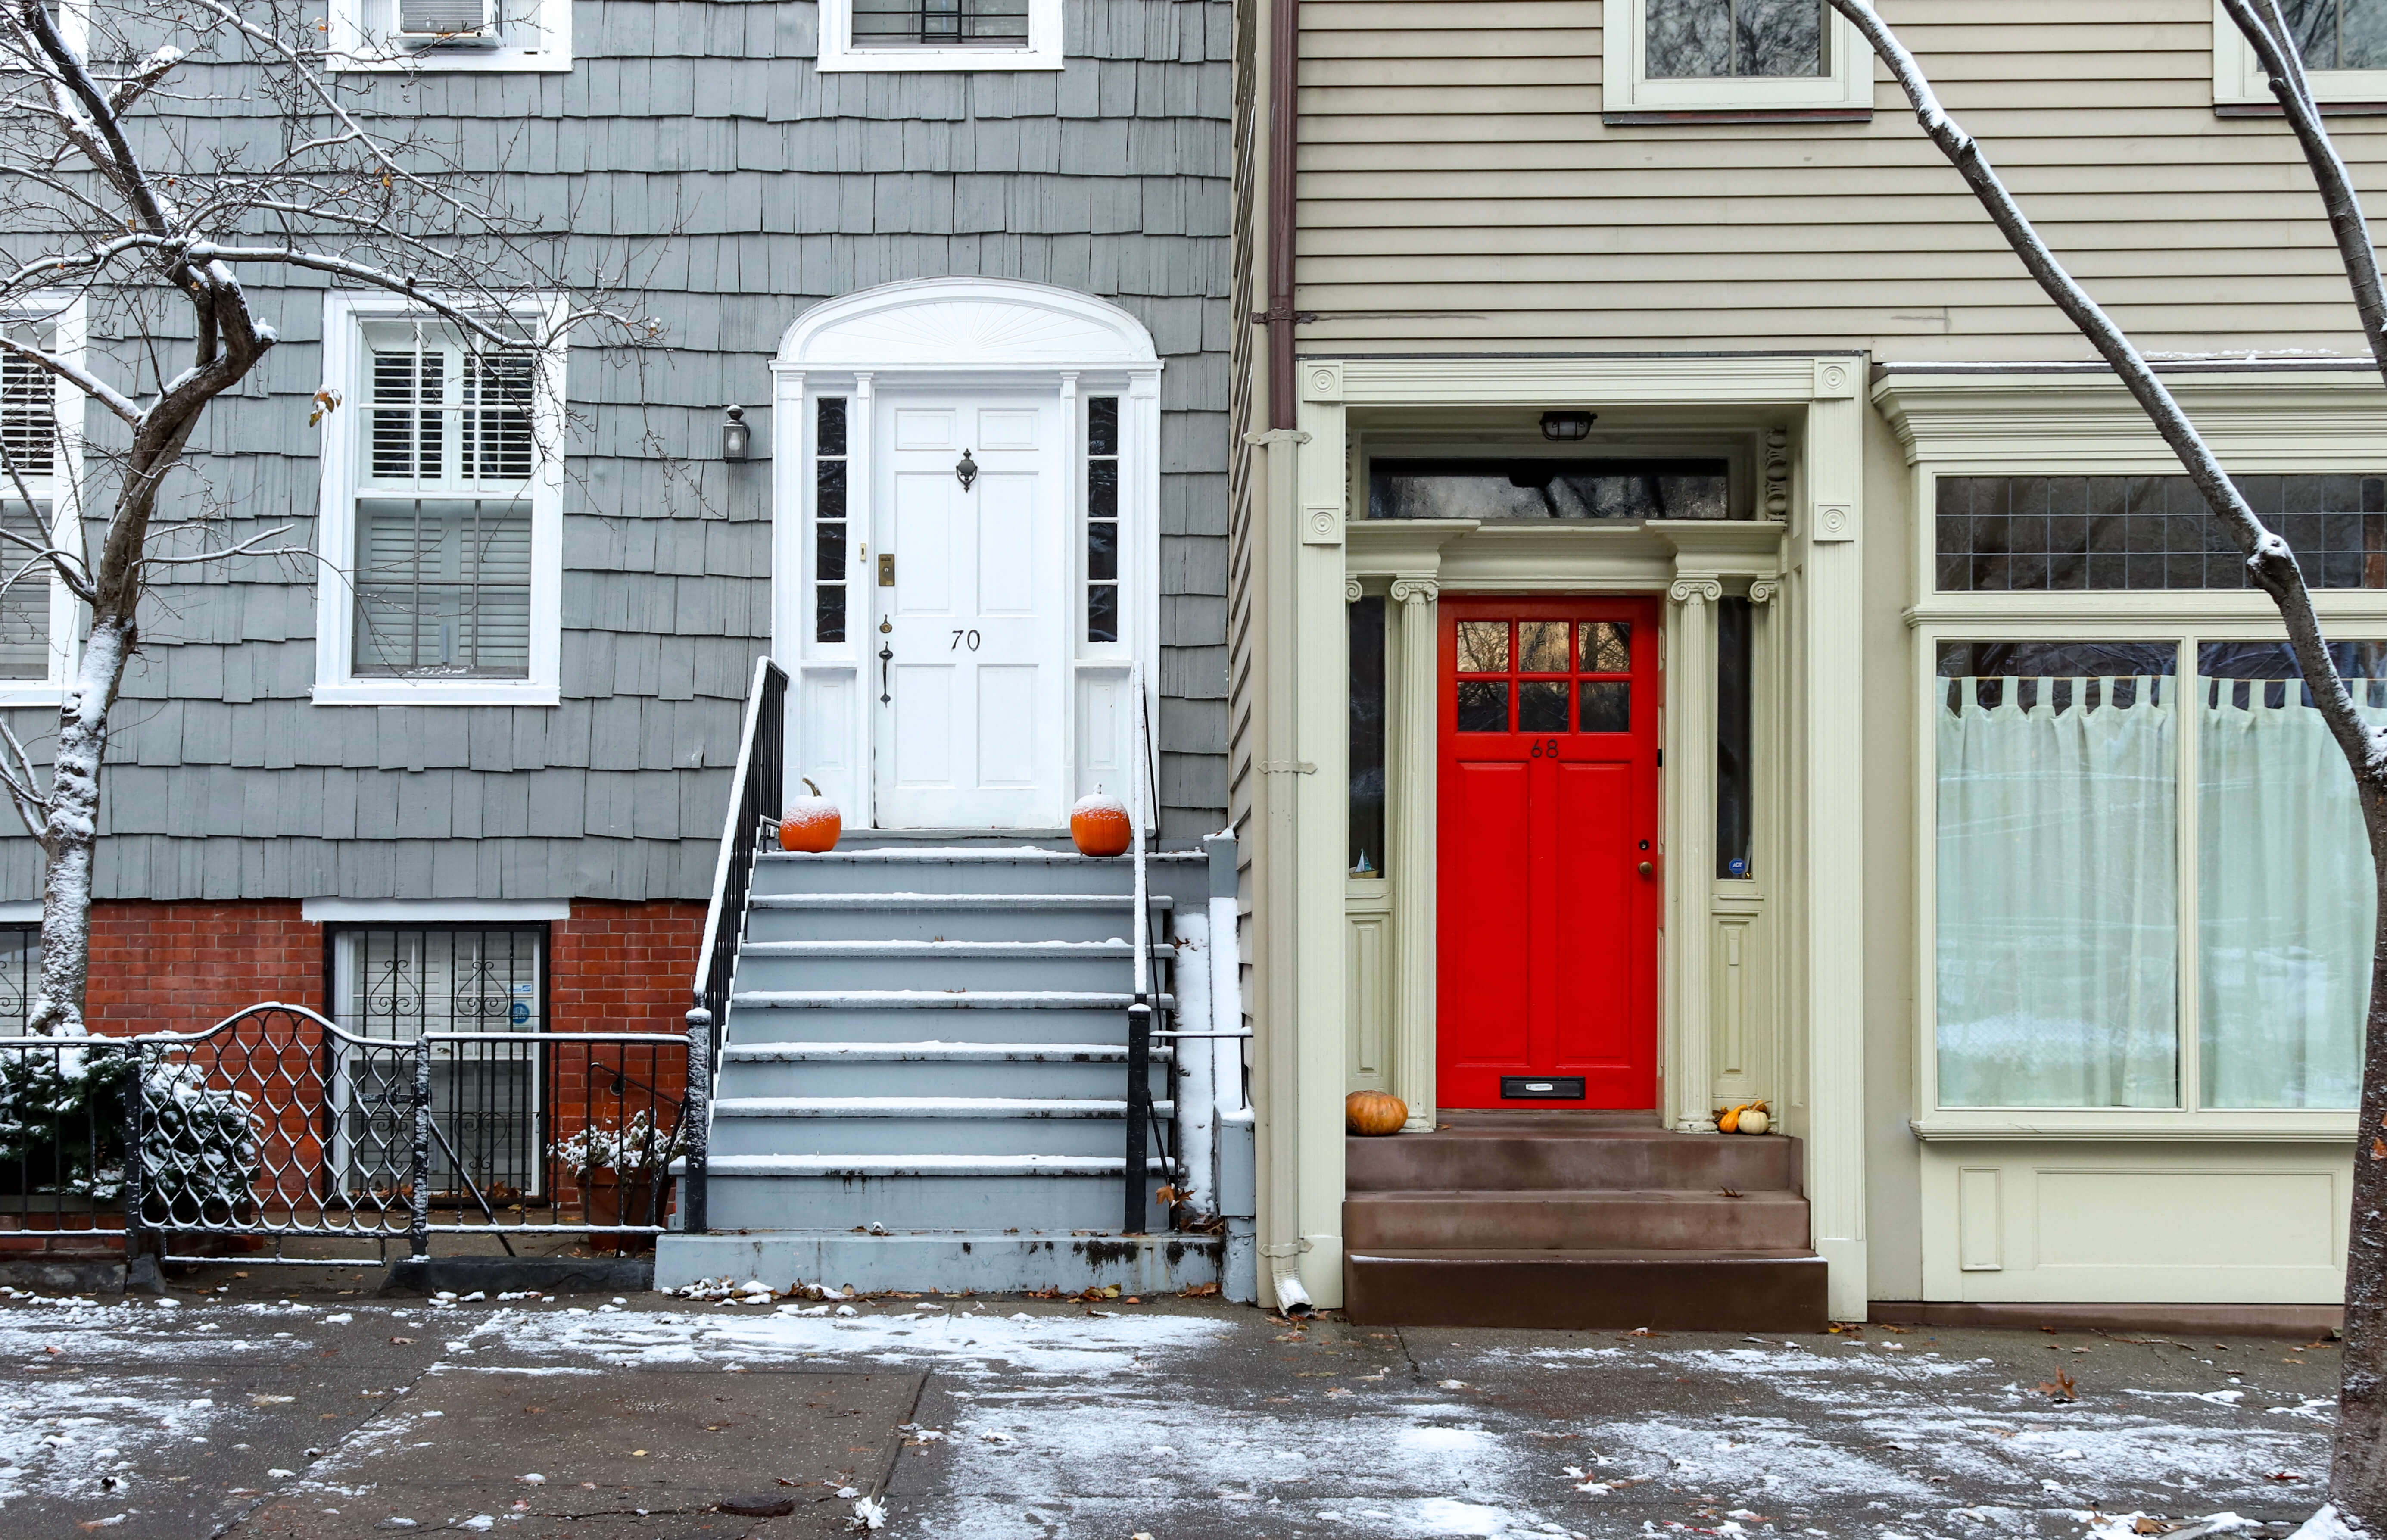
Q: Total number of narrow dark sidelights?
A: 4